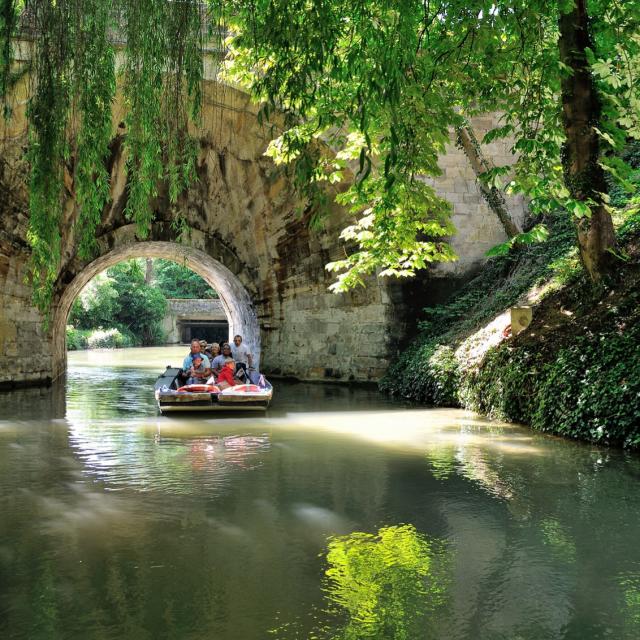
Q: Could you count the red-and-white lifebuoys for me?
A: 2